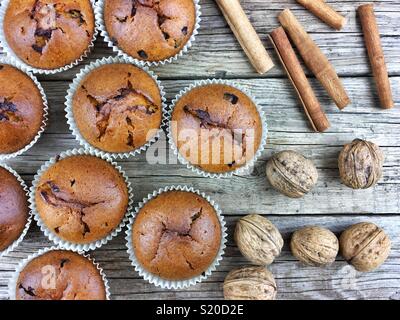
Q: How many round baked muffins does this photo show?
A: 9